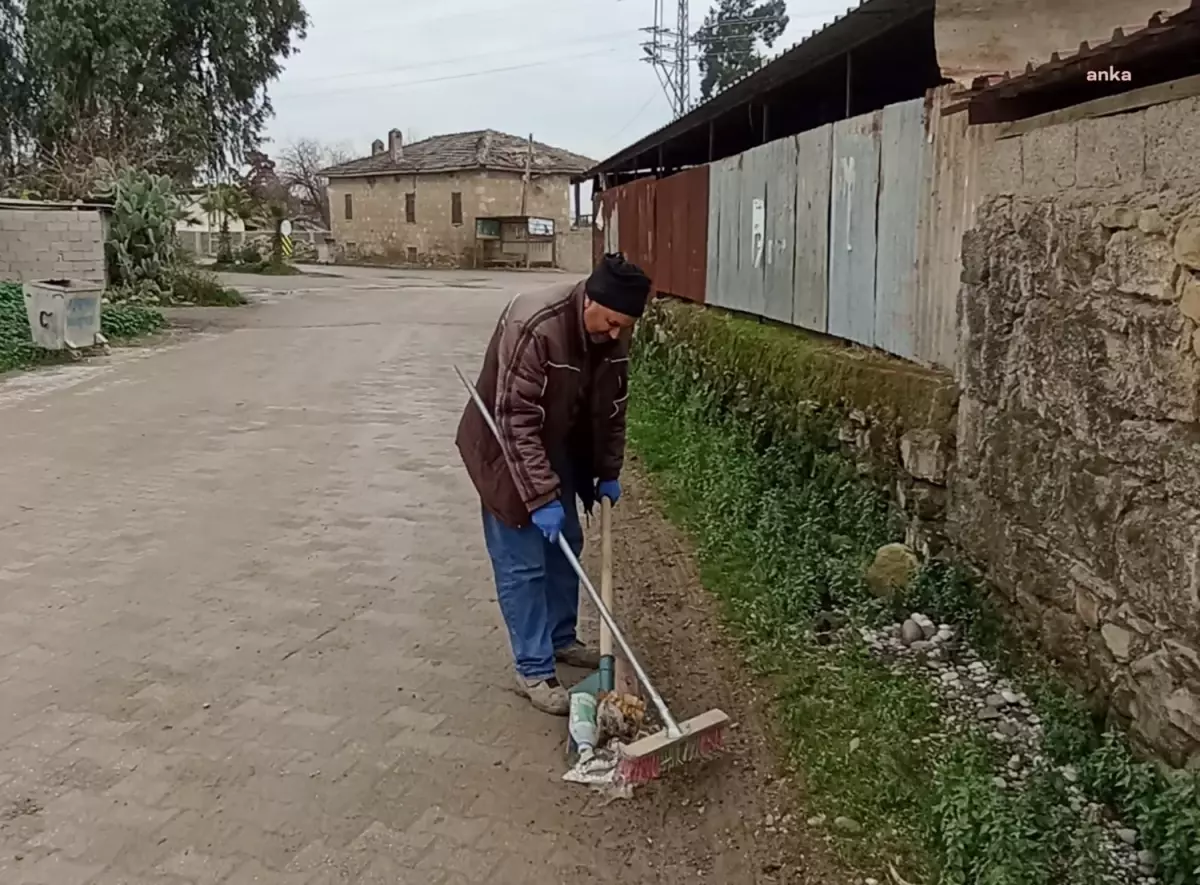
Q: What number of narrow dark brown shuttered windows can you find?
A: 3